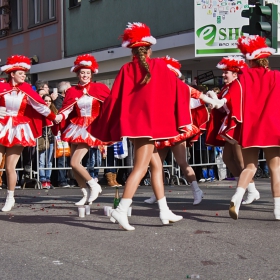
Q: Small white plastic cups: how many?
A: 5